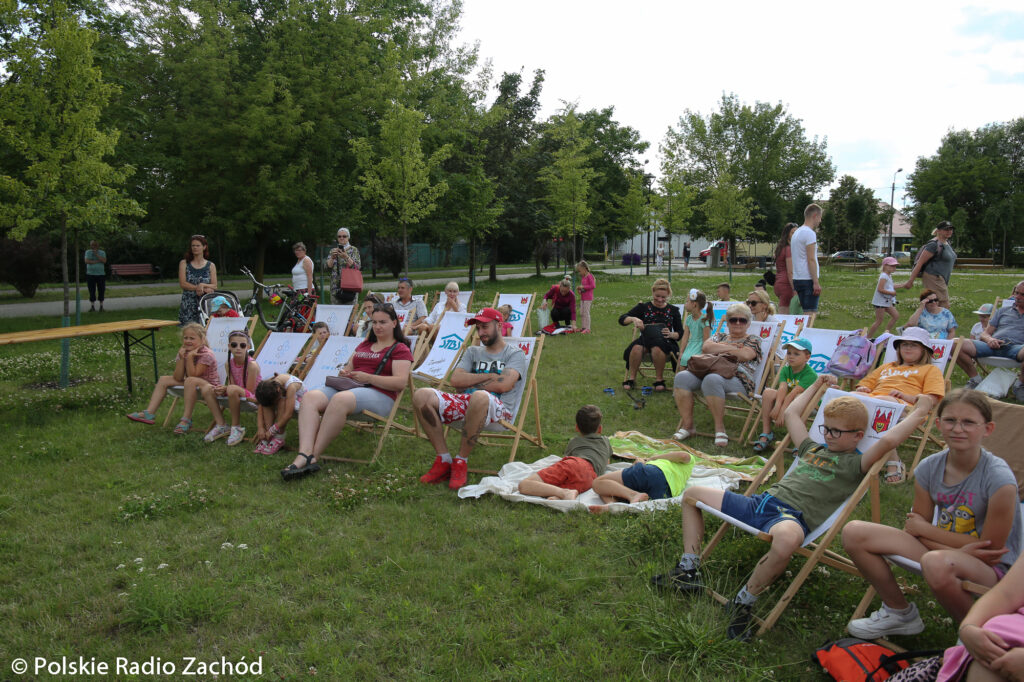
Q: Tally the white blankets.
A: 1